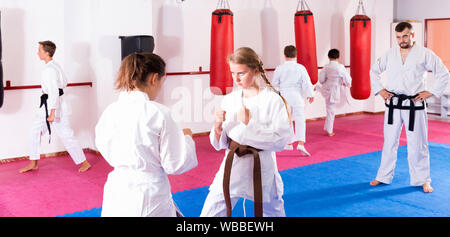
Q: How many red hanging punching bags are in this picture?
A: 3